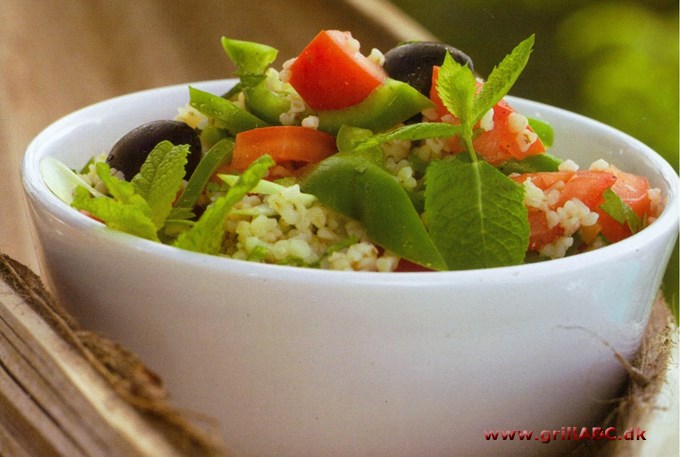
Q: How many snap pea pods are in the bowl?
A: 0